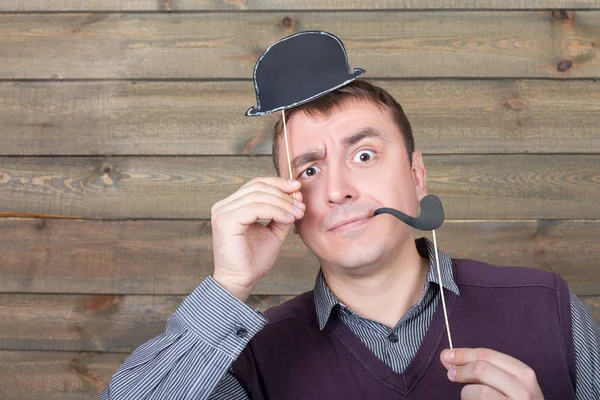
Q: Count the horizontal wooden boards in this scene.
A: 7